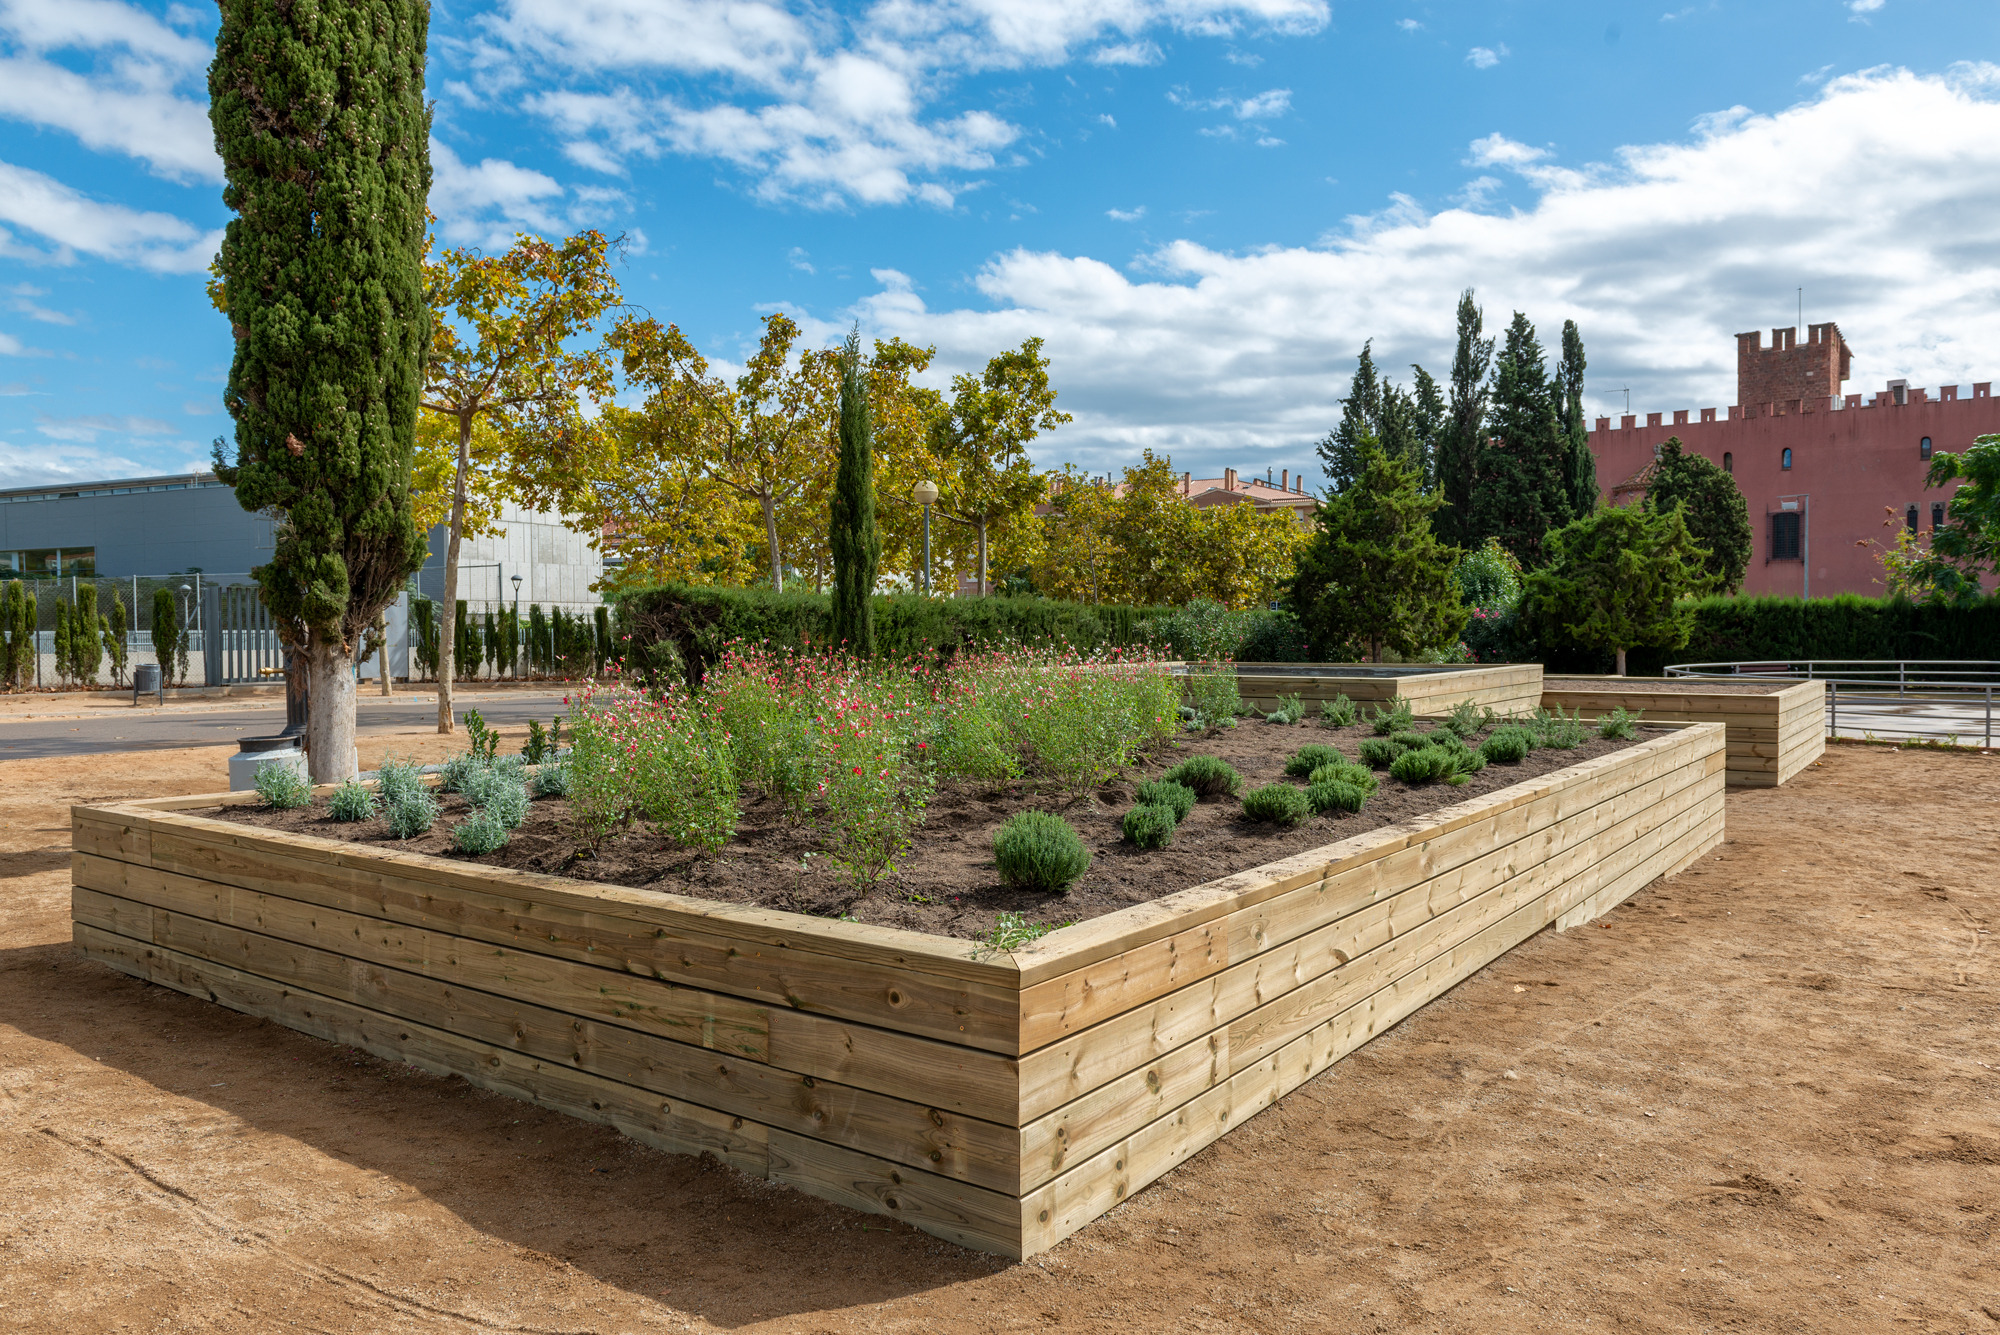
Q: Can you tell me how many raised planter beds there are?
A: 3